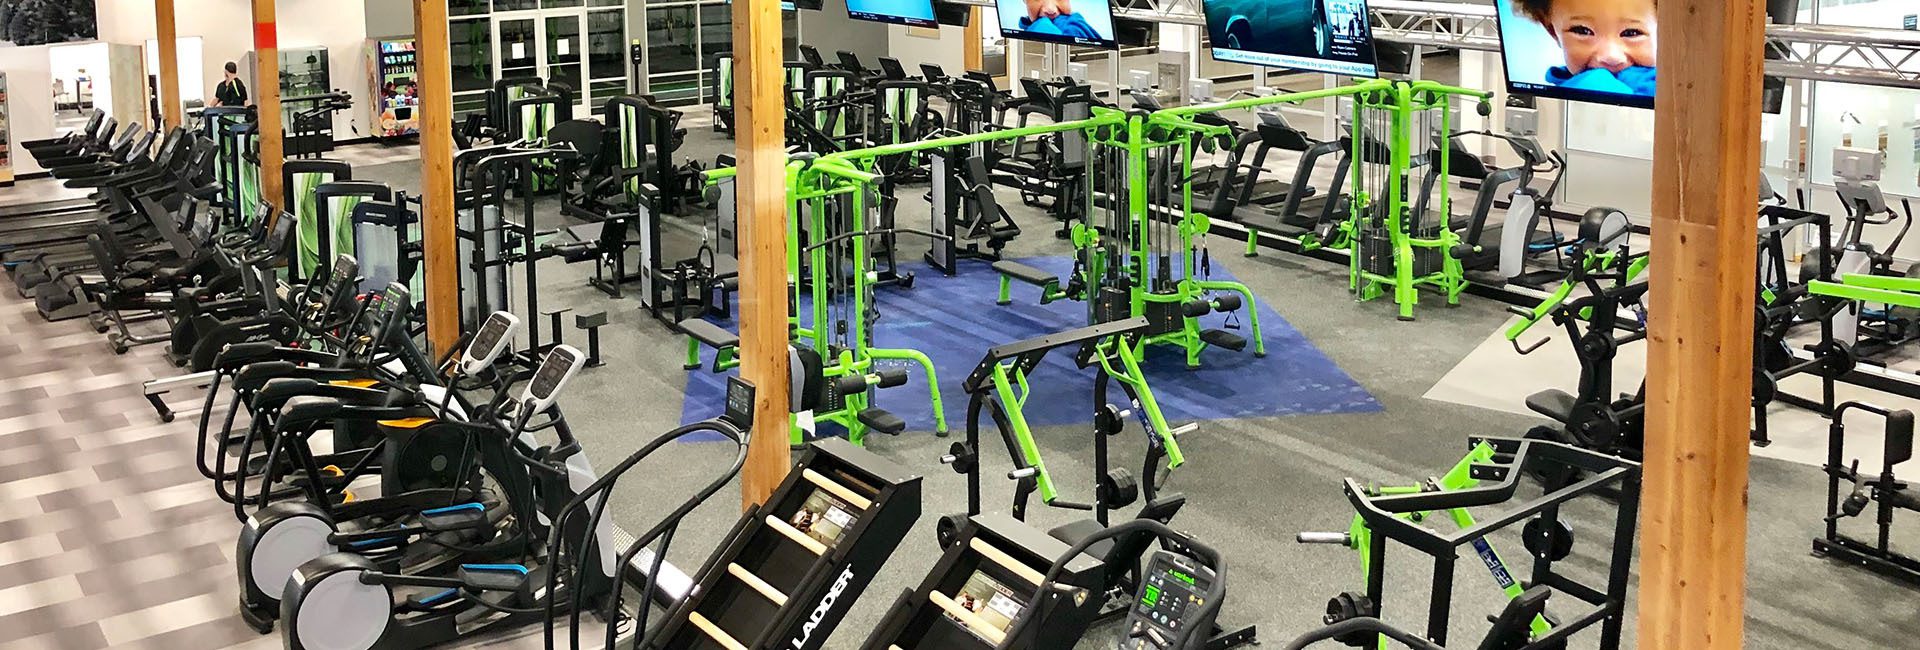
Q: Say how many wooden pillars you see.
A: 5